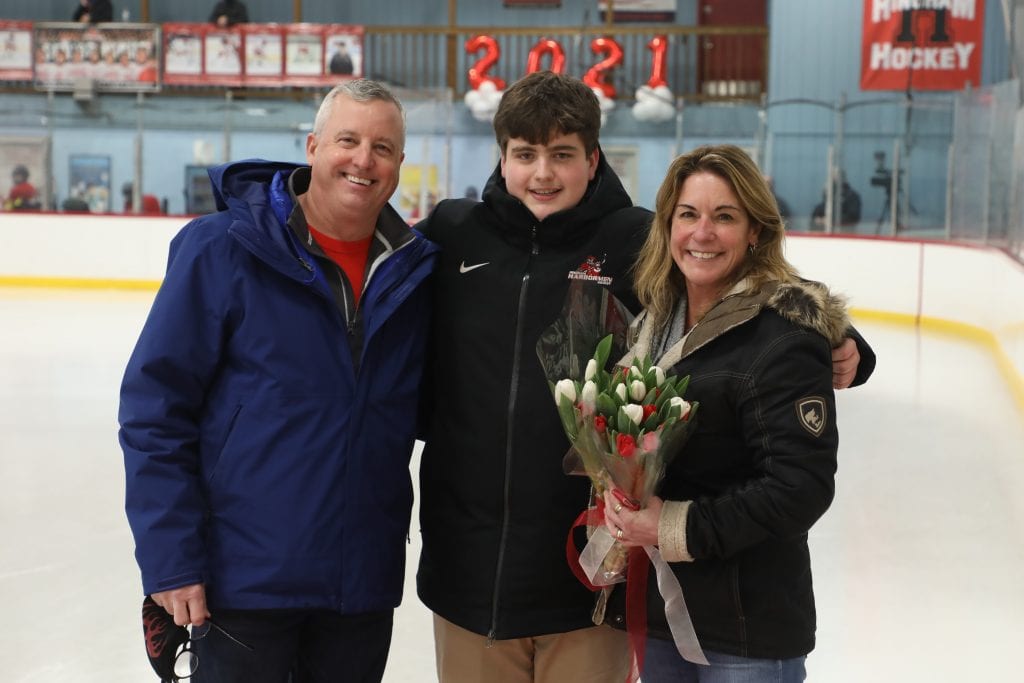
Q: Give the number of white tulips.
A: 9